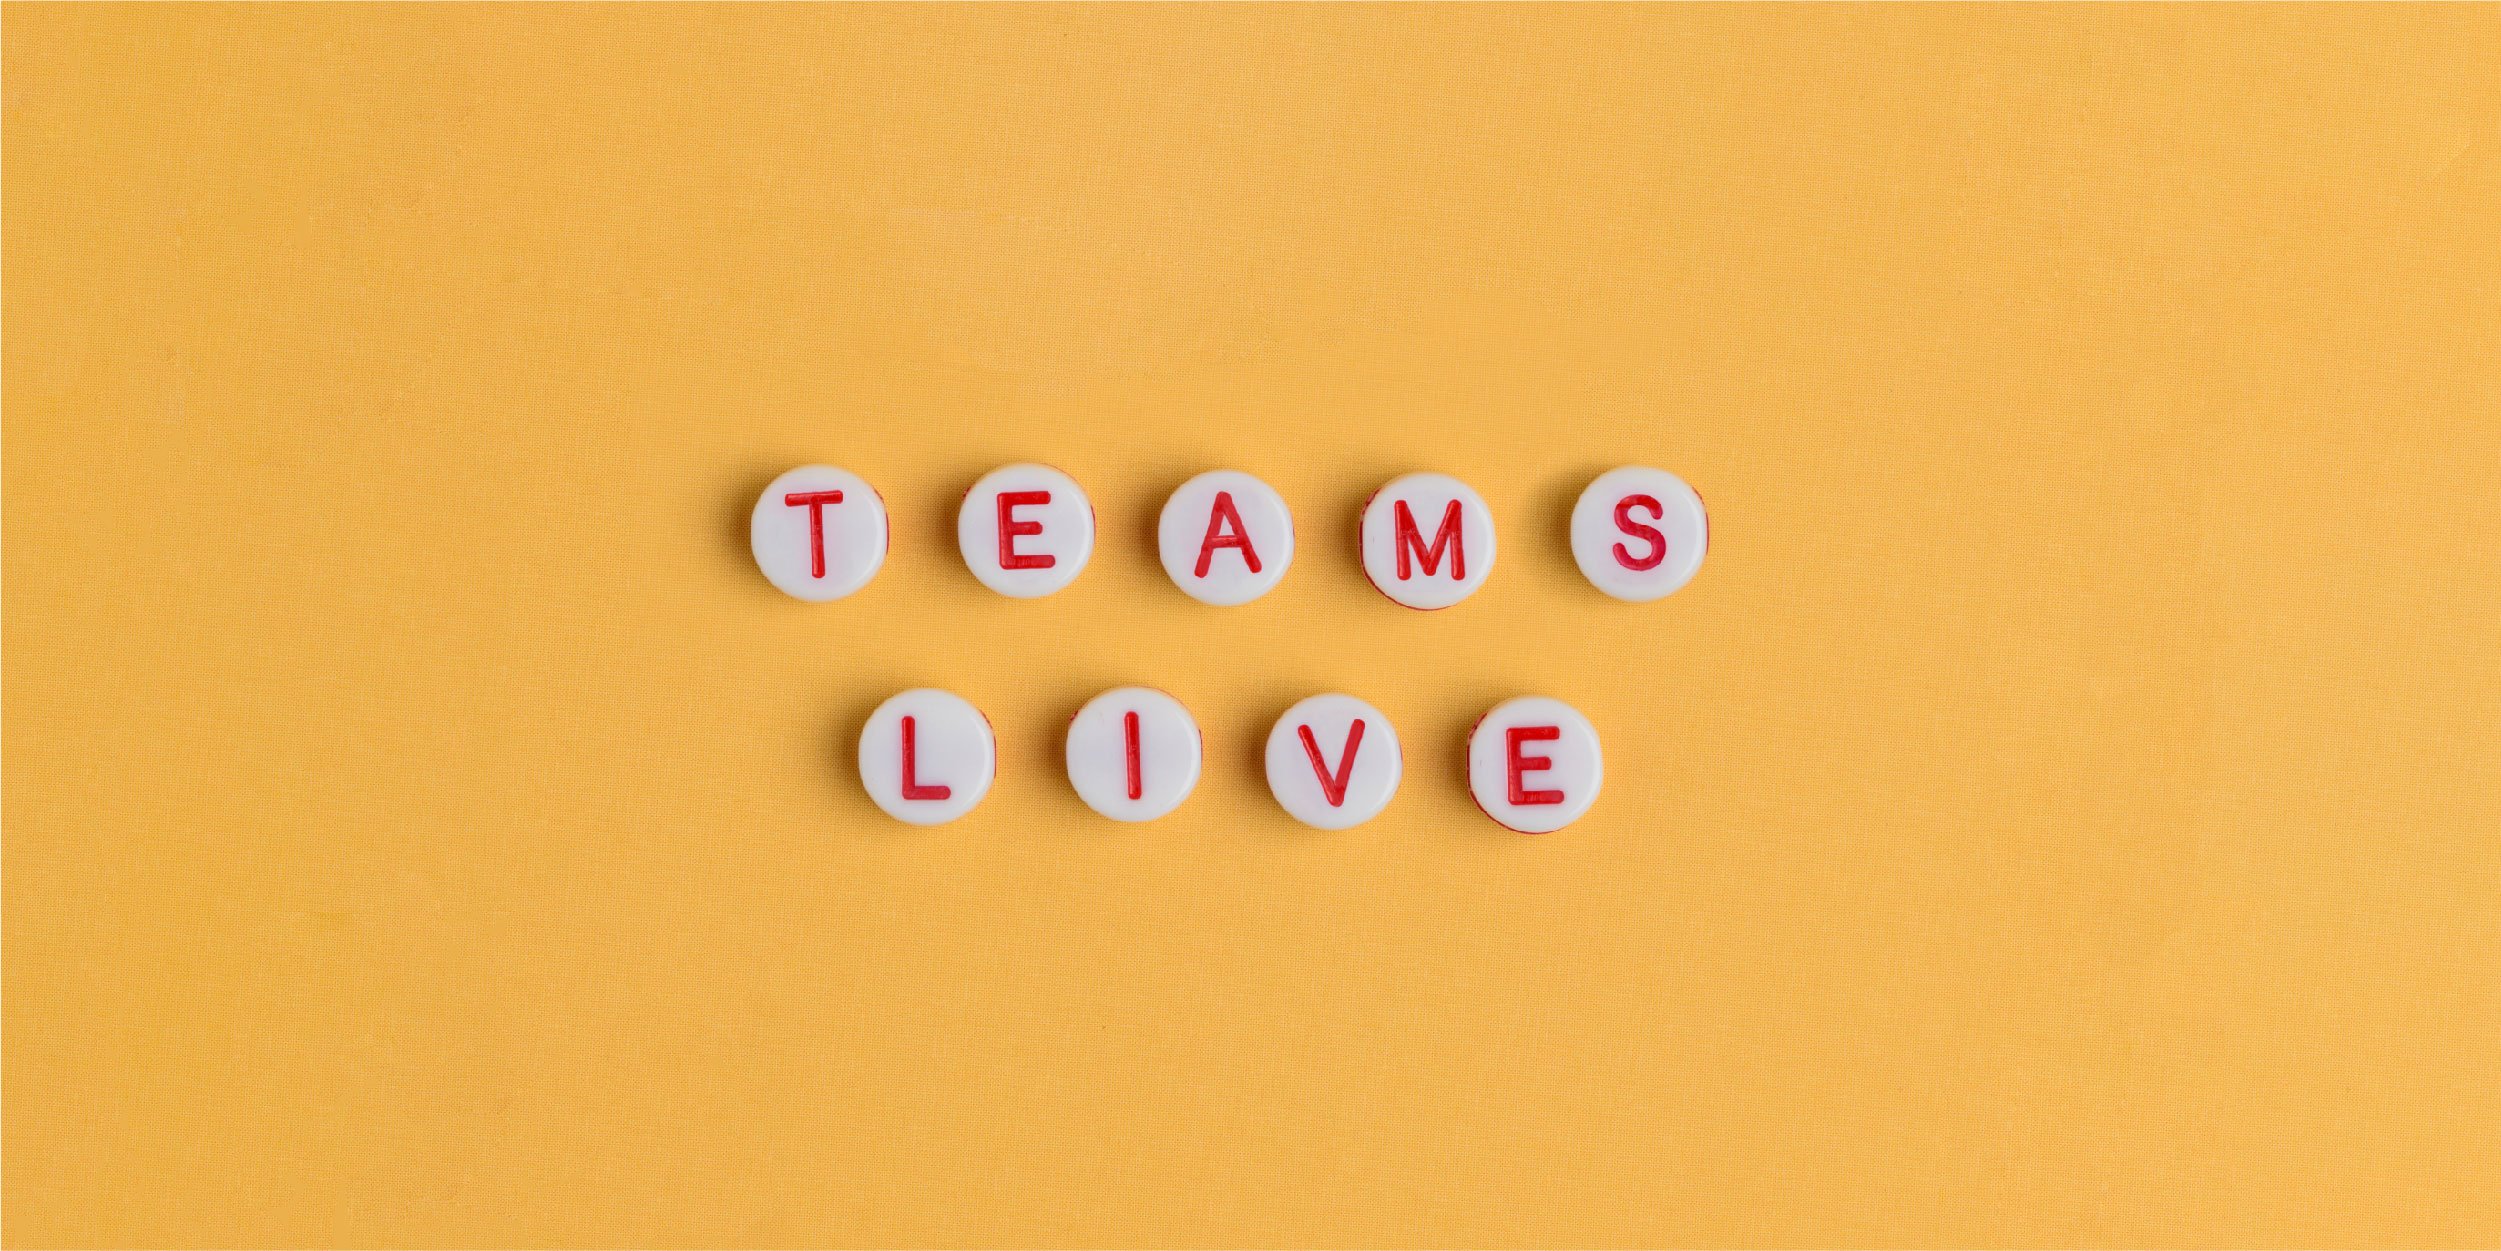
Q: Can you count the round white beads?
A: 9